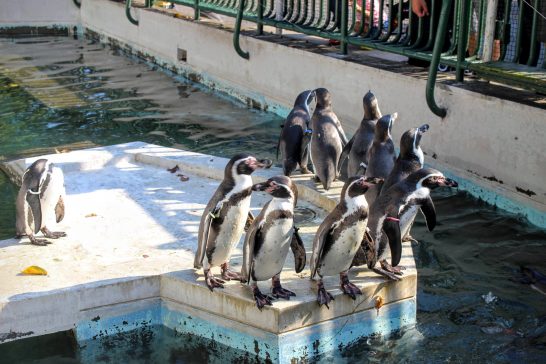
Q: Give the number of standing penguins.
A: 10